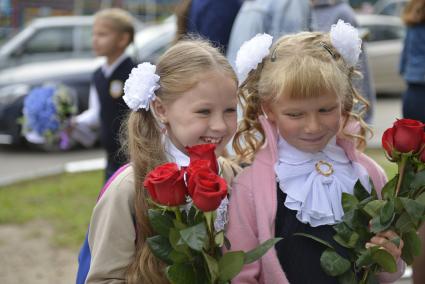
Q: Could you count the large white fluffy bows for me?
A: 3